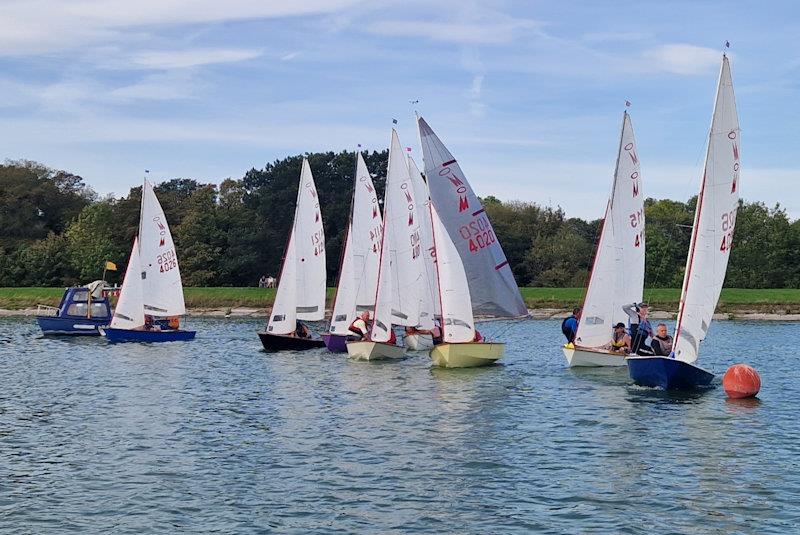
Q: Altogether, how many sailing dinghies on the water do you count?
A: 8